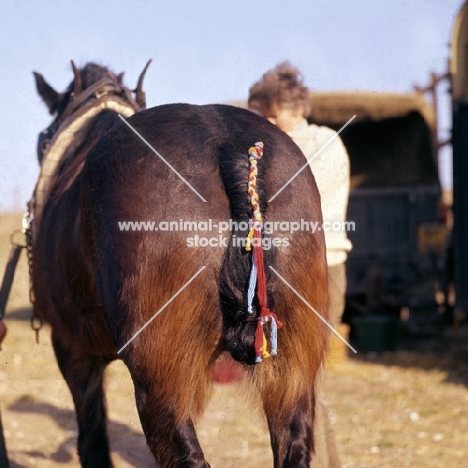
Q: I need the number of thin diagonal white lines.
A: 4